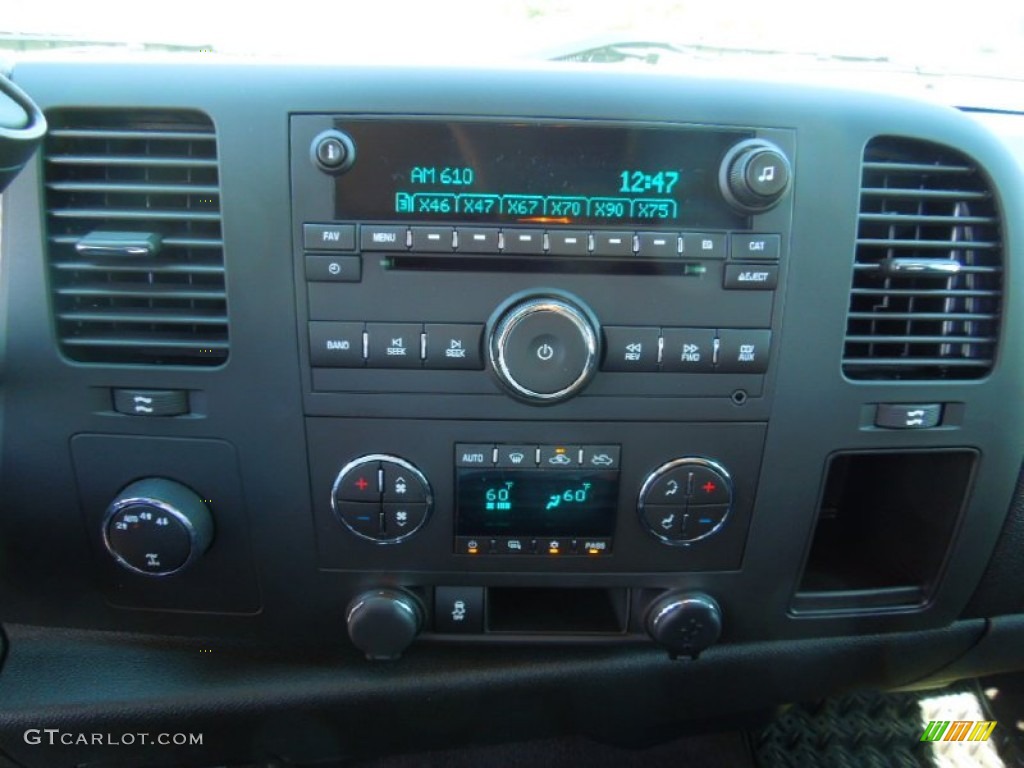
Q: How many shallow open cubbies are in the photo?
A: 2